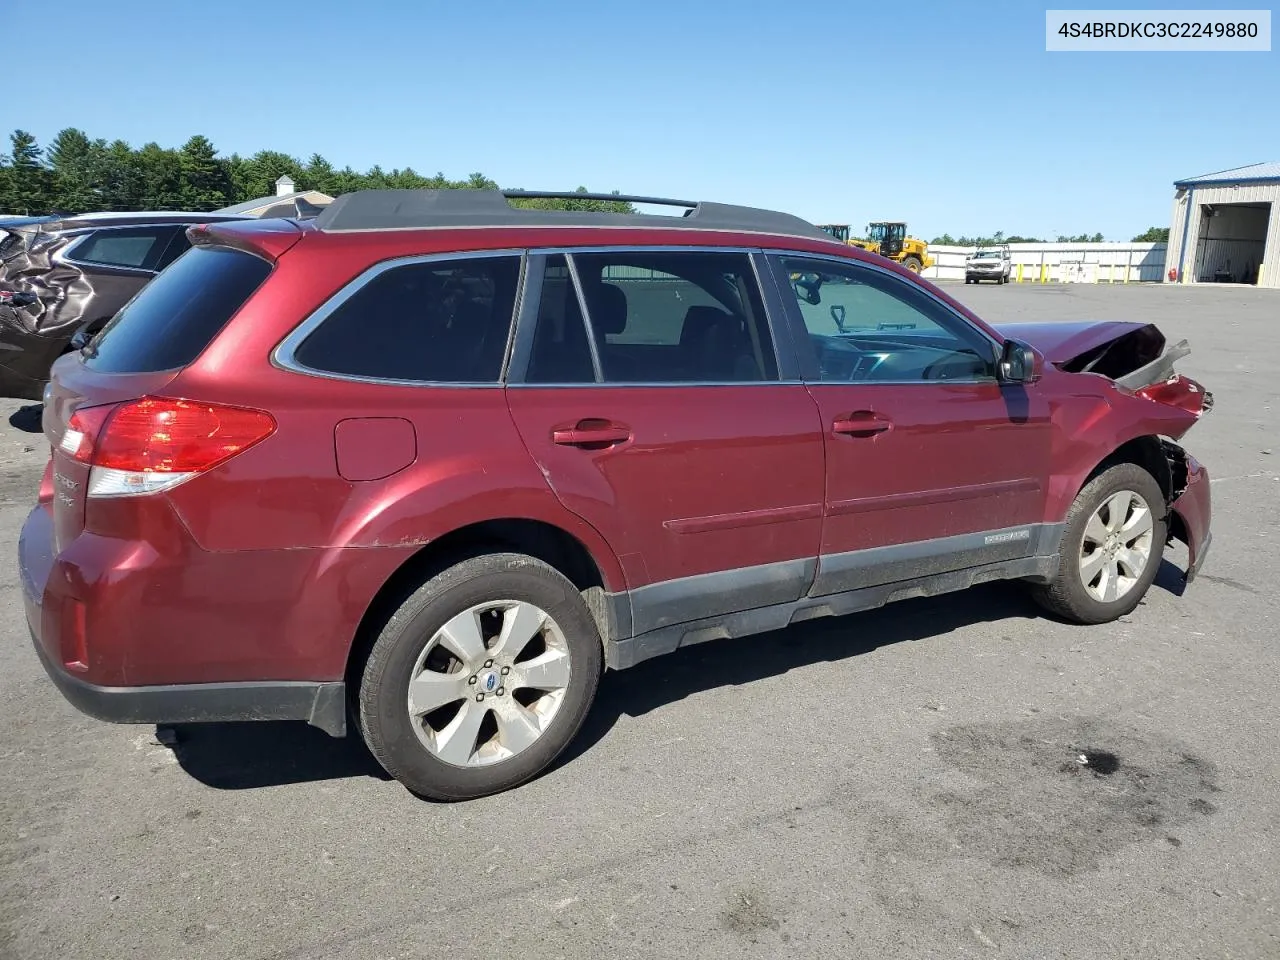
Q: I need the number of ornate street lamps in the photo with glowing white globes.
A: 0